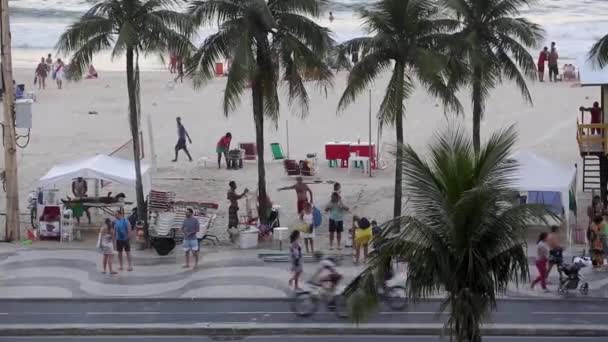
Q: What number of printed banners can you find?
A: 0